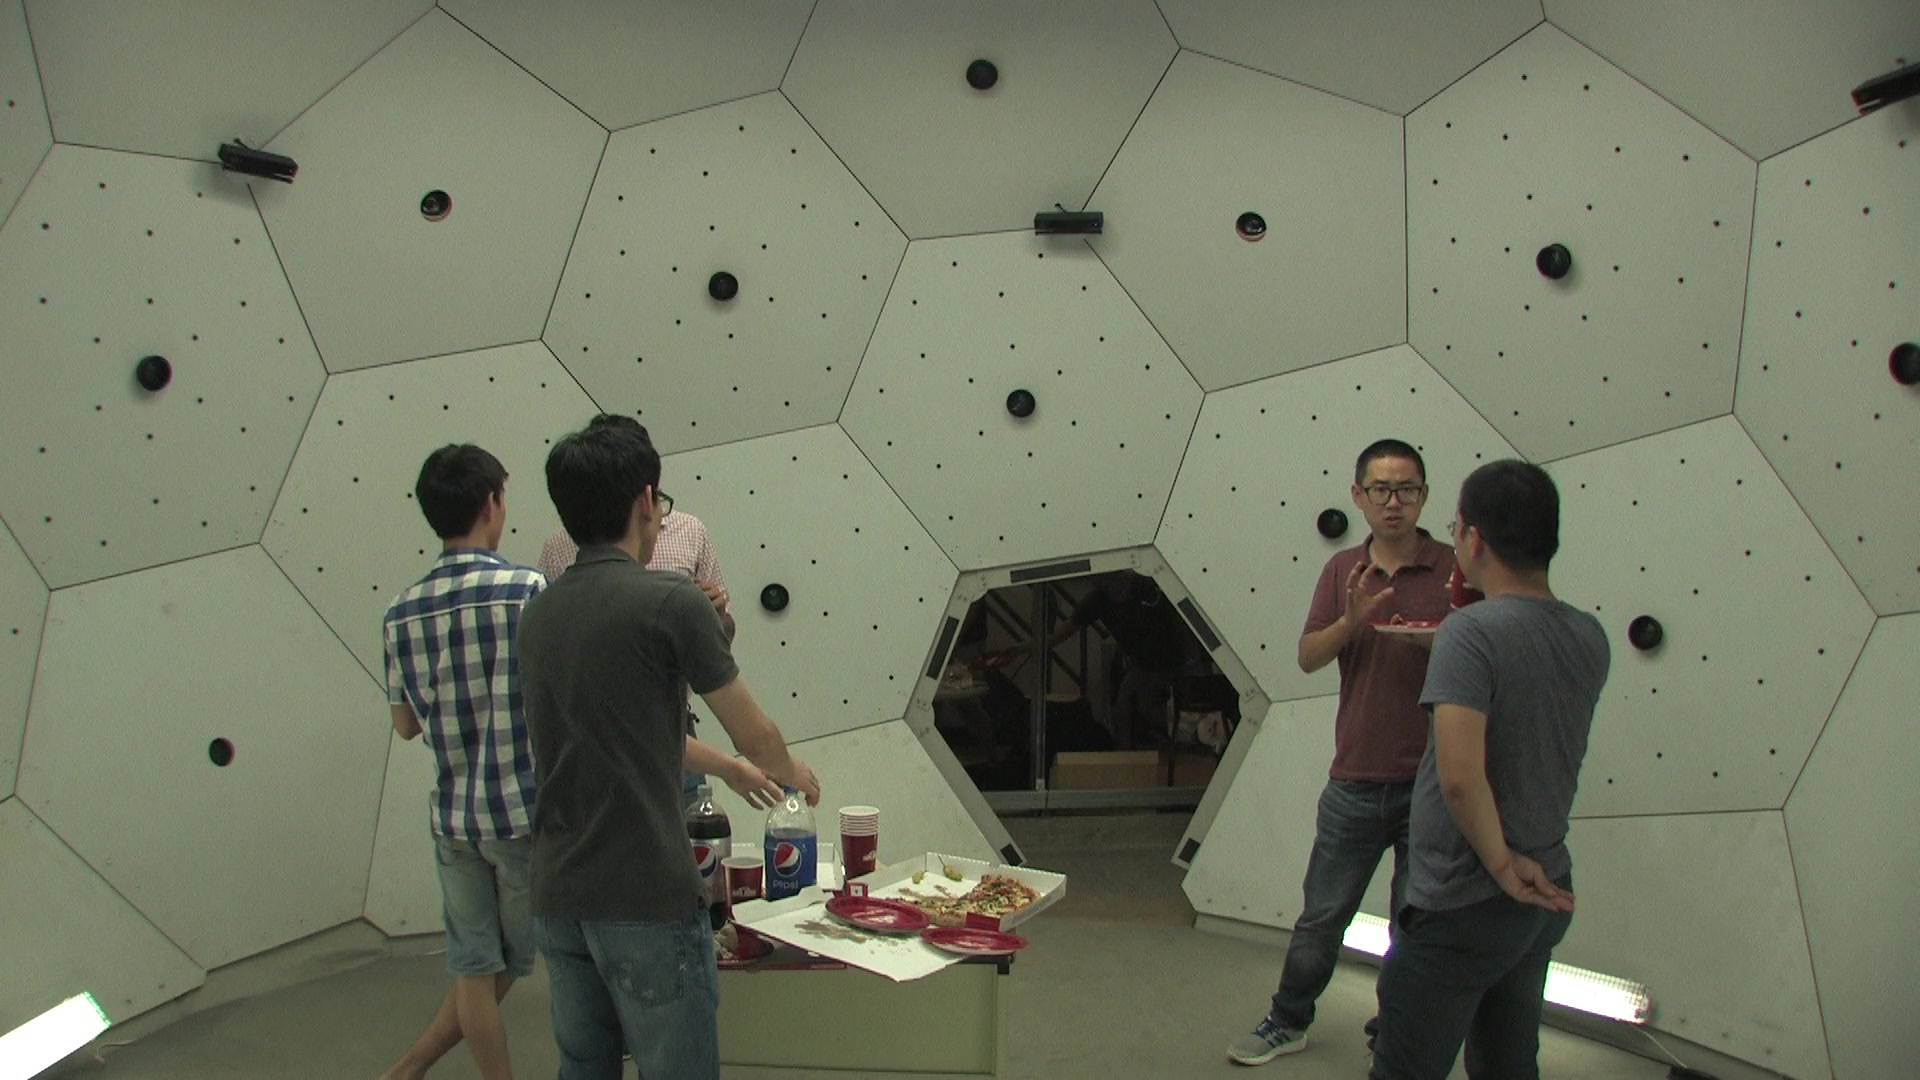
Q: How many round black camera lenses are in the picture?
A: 12